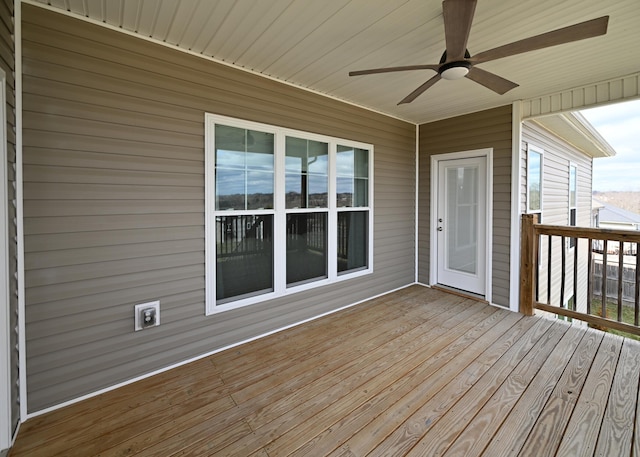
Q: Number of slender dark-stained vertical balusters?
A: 8